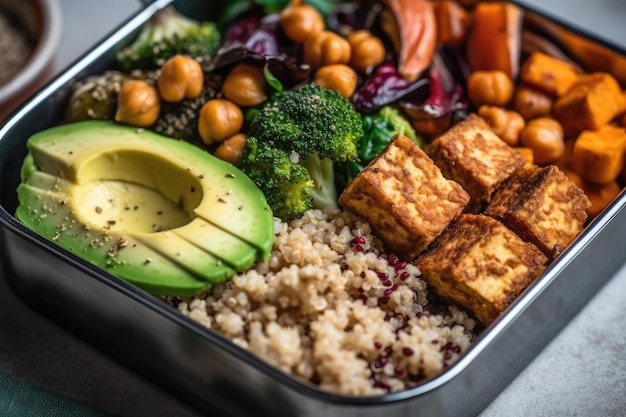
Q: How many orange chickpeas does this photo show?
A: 13